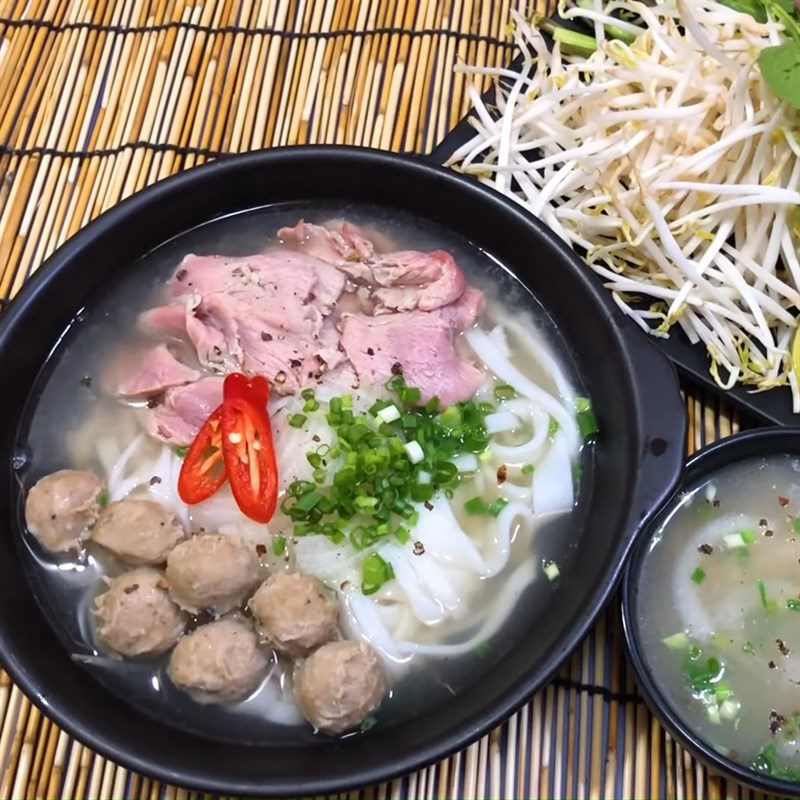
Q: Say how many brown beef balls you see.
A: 7